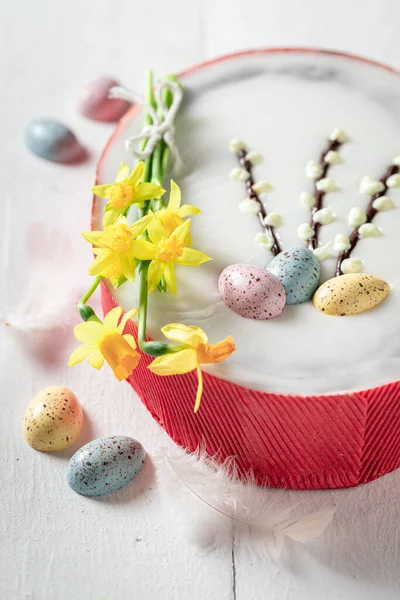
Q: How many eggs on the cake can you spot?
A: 3